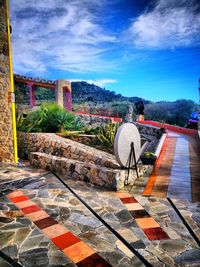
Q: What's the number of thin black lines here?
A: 3